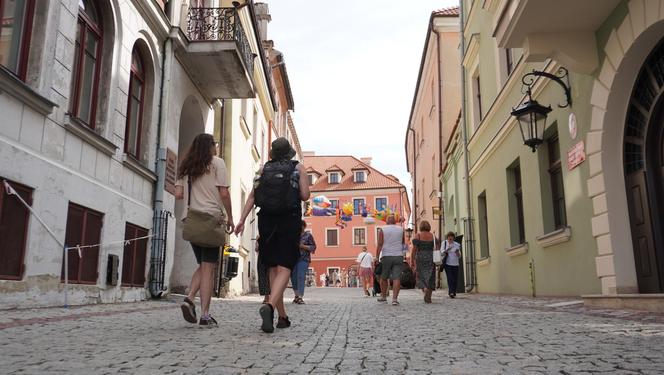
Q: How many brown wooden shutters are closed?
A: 3